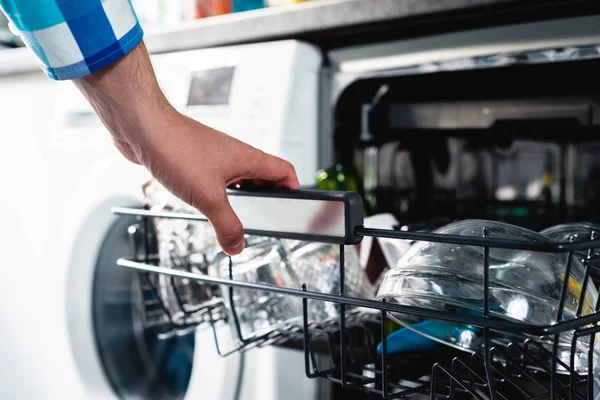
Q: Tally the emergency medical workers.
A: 0